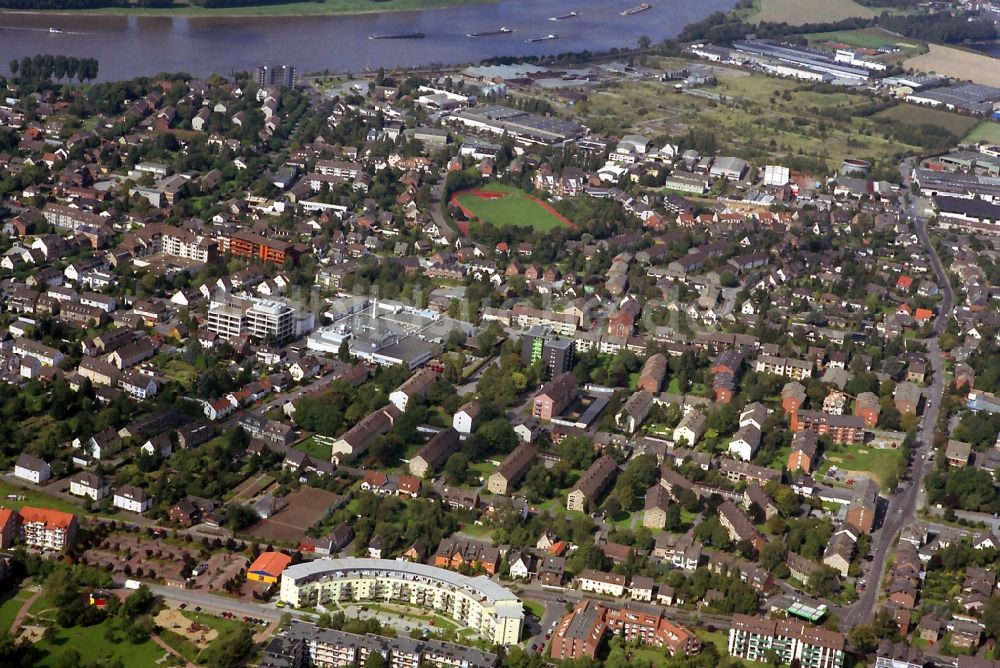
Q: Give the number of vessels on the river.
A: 6